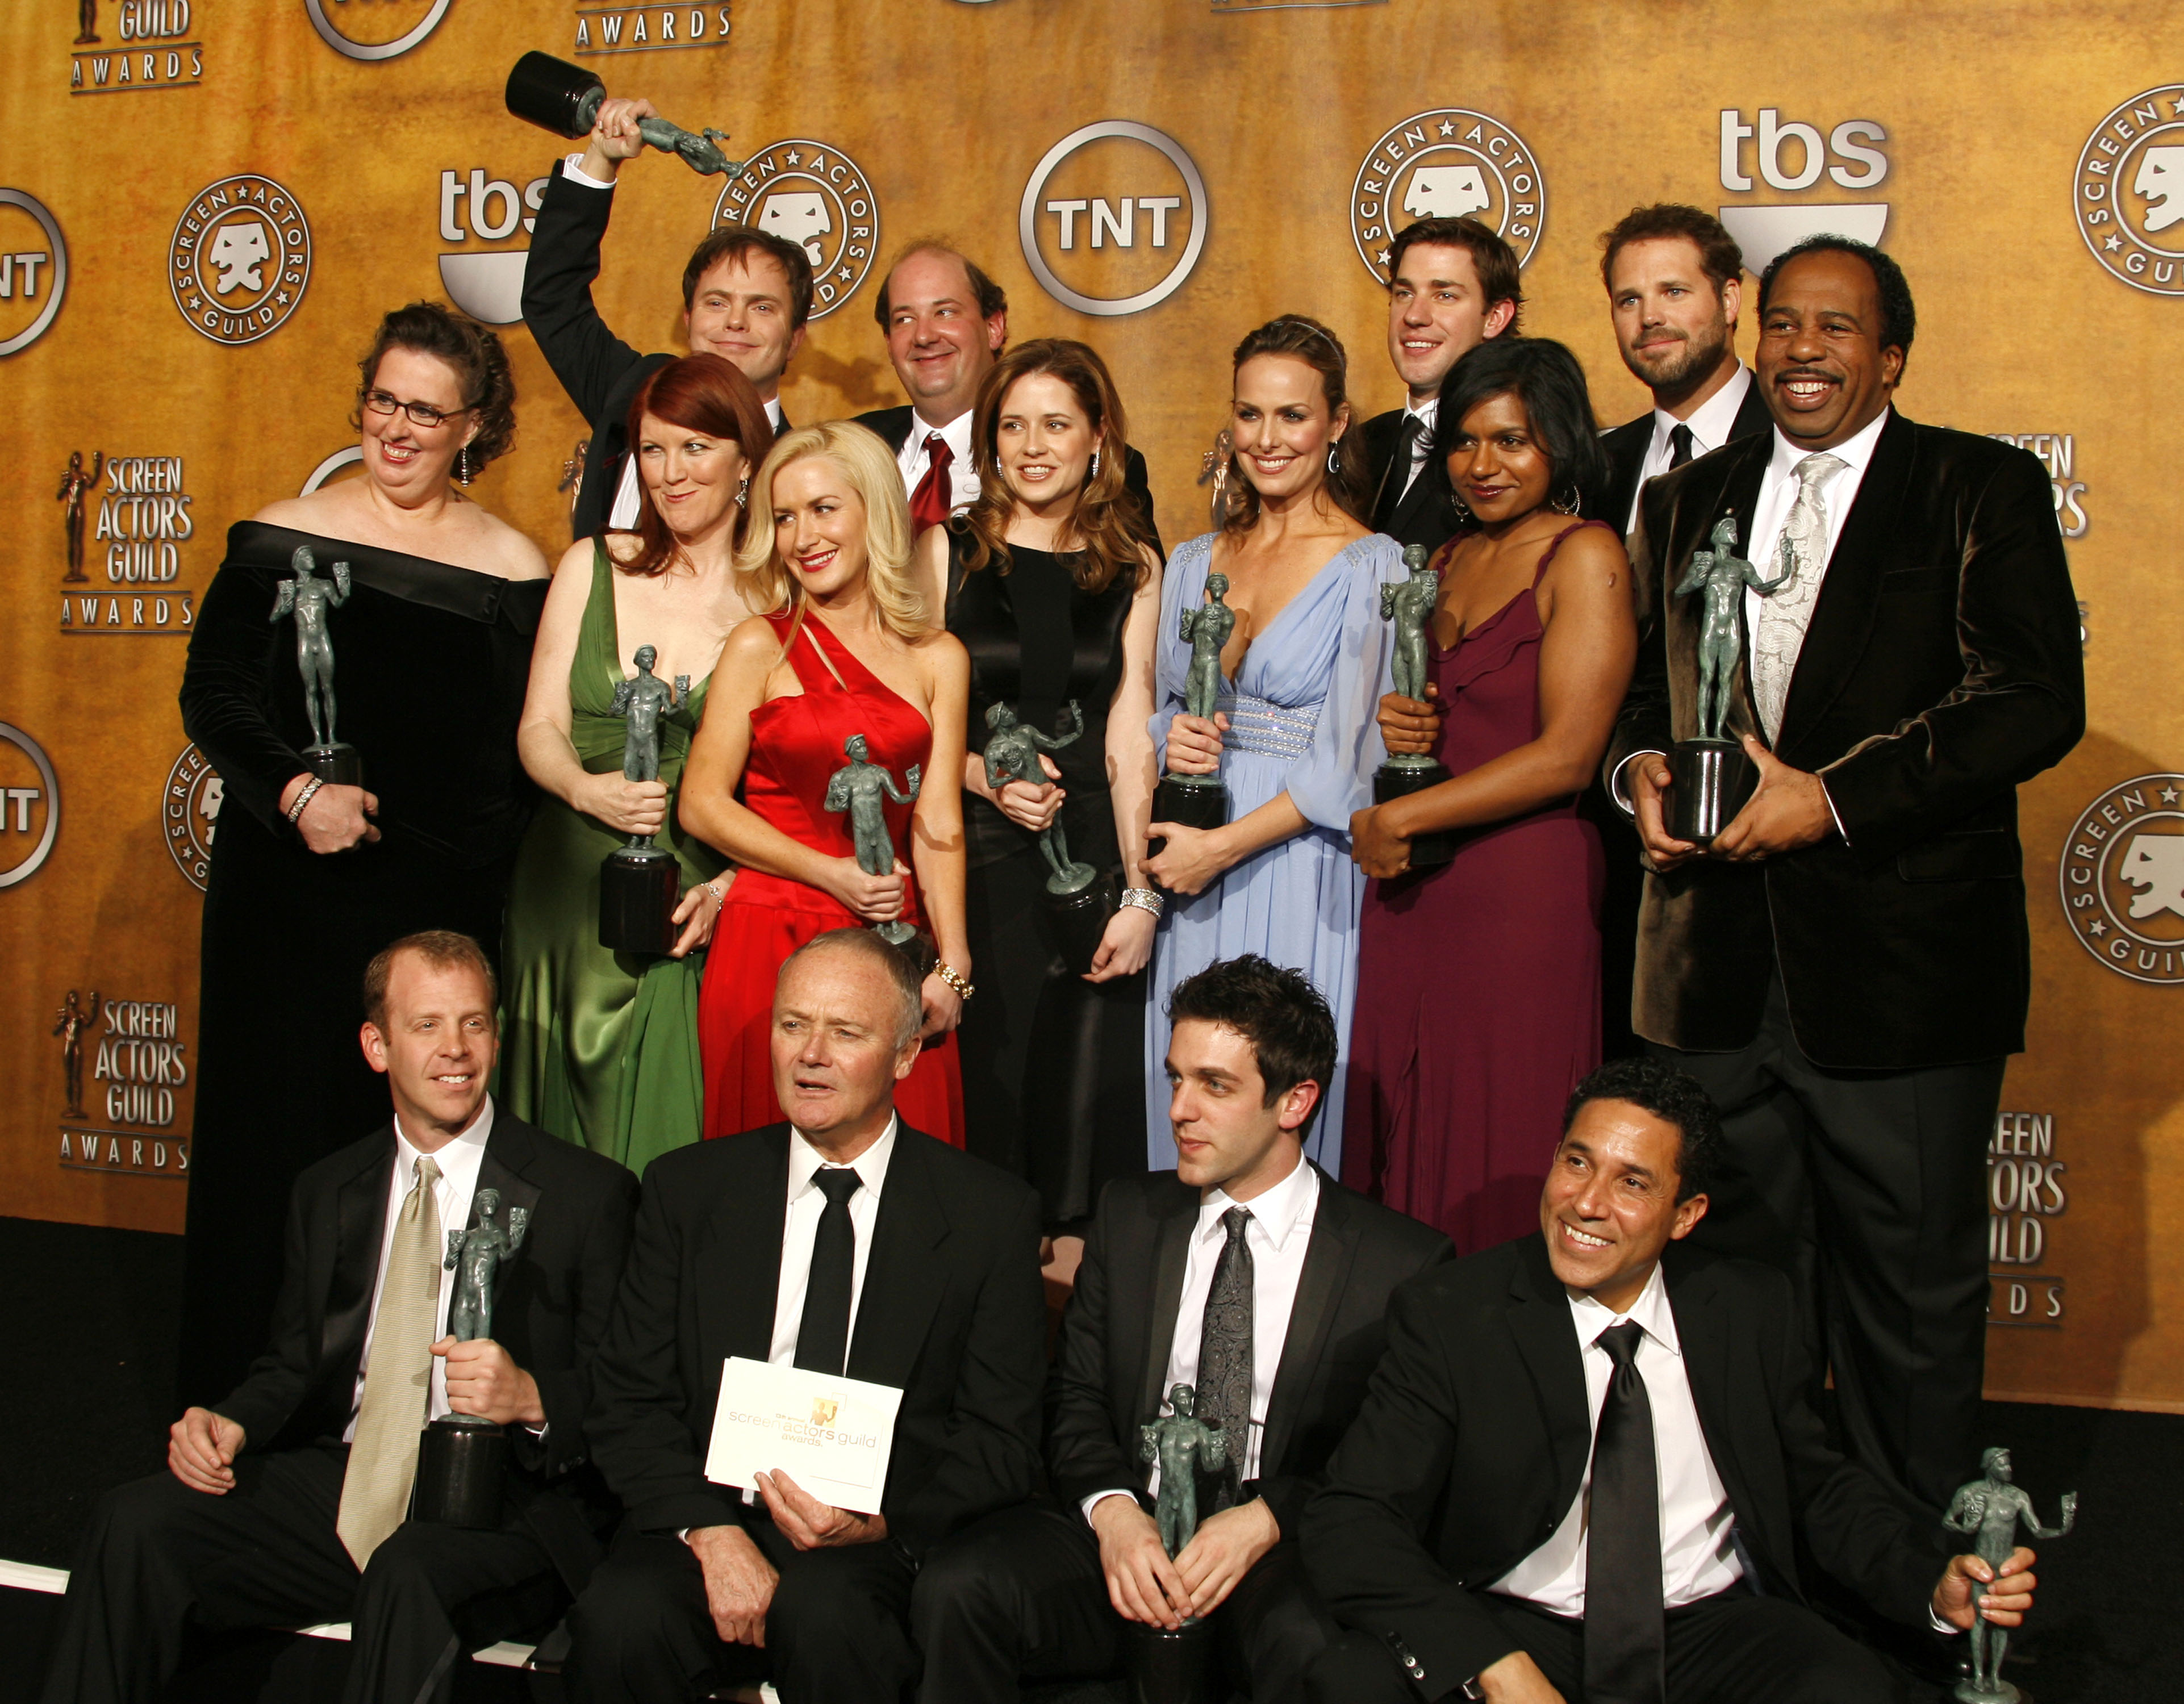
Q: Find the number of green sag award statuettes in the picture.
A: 11